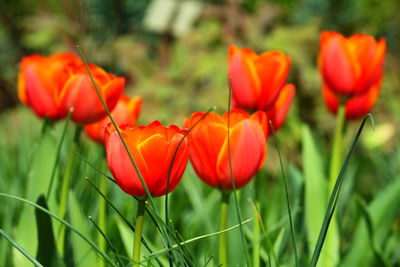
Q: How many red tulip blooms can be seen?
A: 9